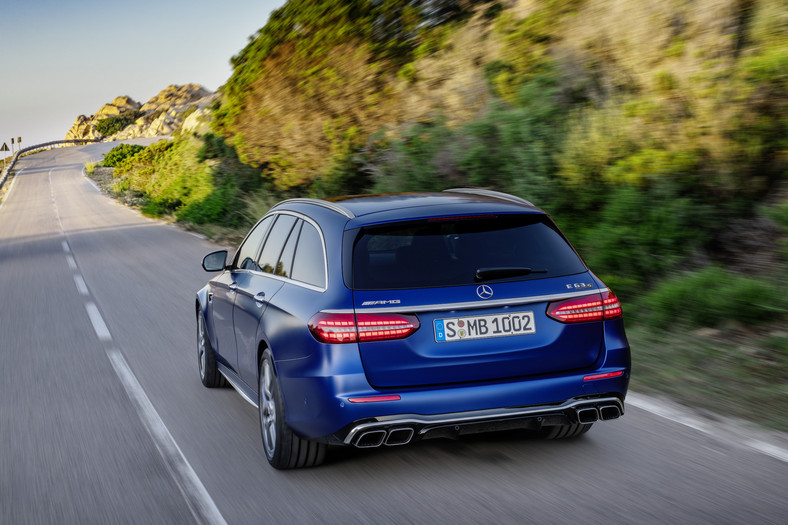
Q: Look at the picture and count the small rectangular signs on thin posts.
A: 2